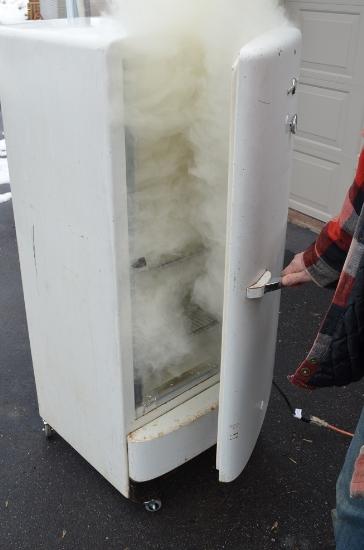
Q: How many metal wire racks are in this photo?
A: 2